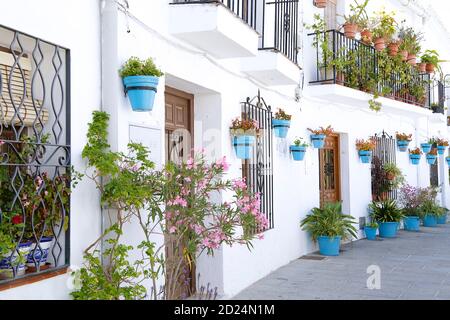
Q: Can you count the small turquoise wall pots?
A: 12